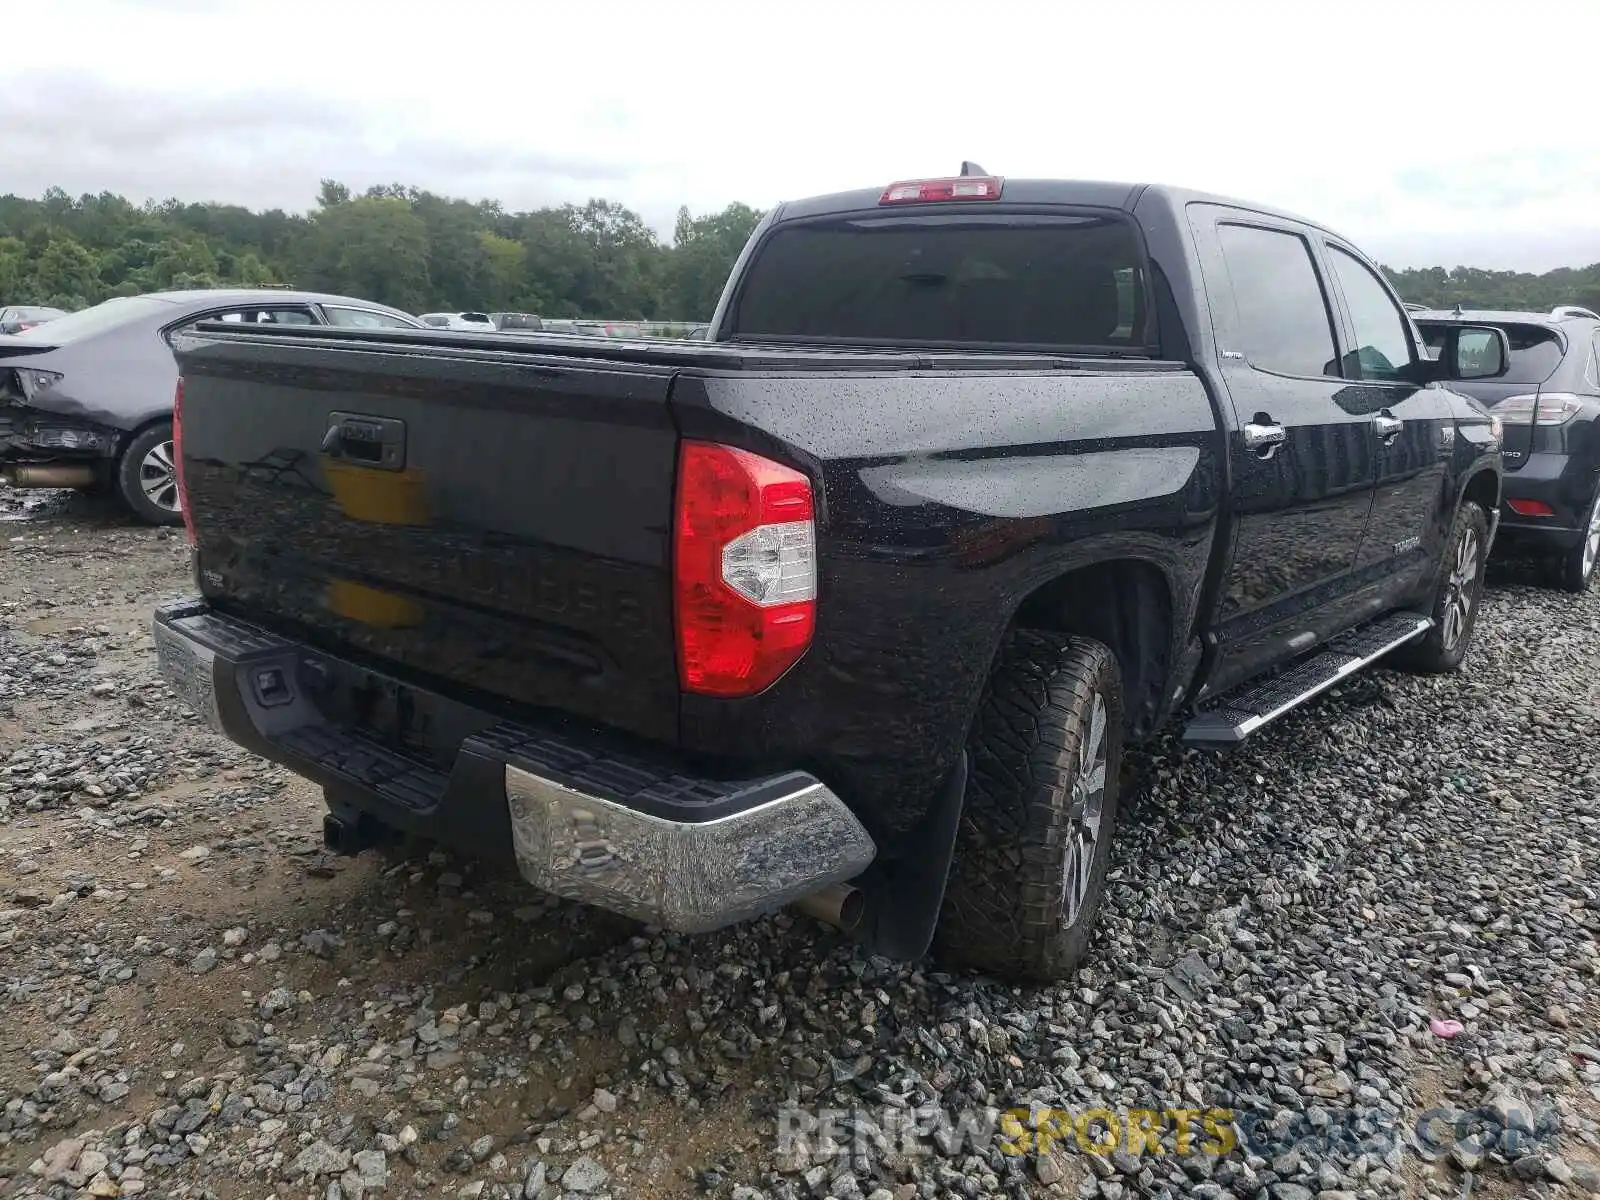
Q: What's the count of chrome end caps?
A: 2